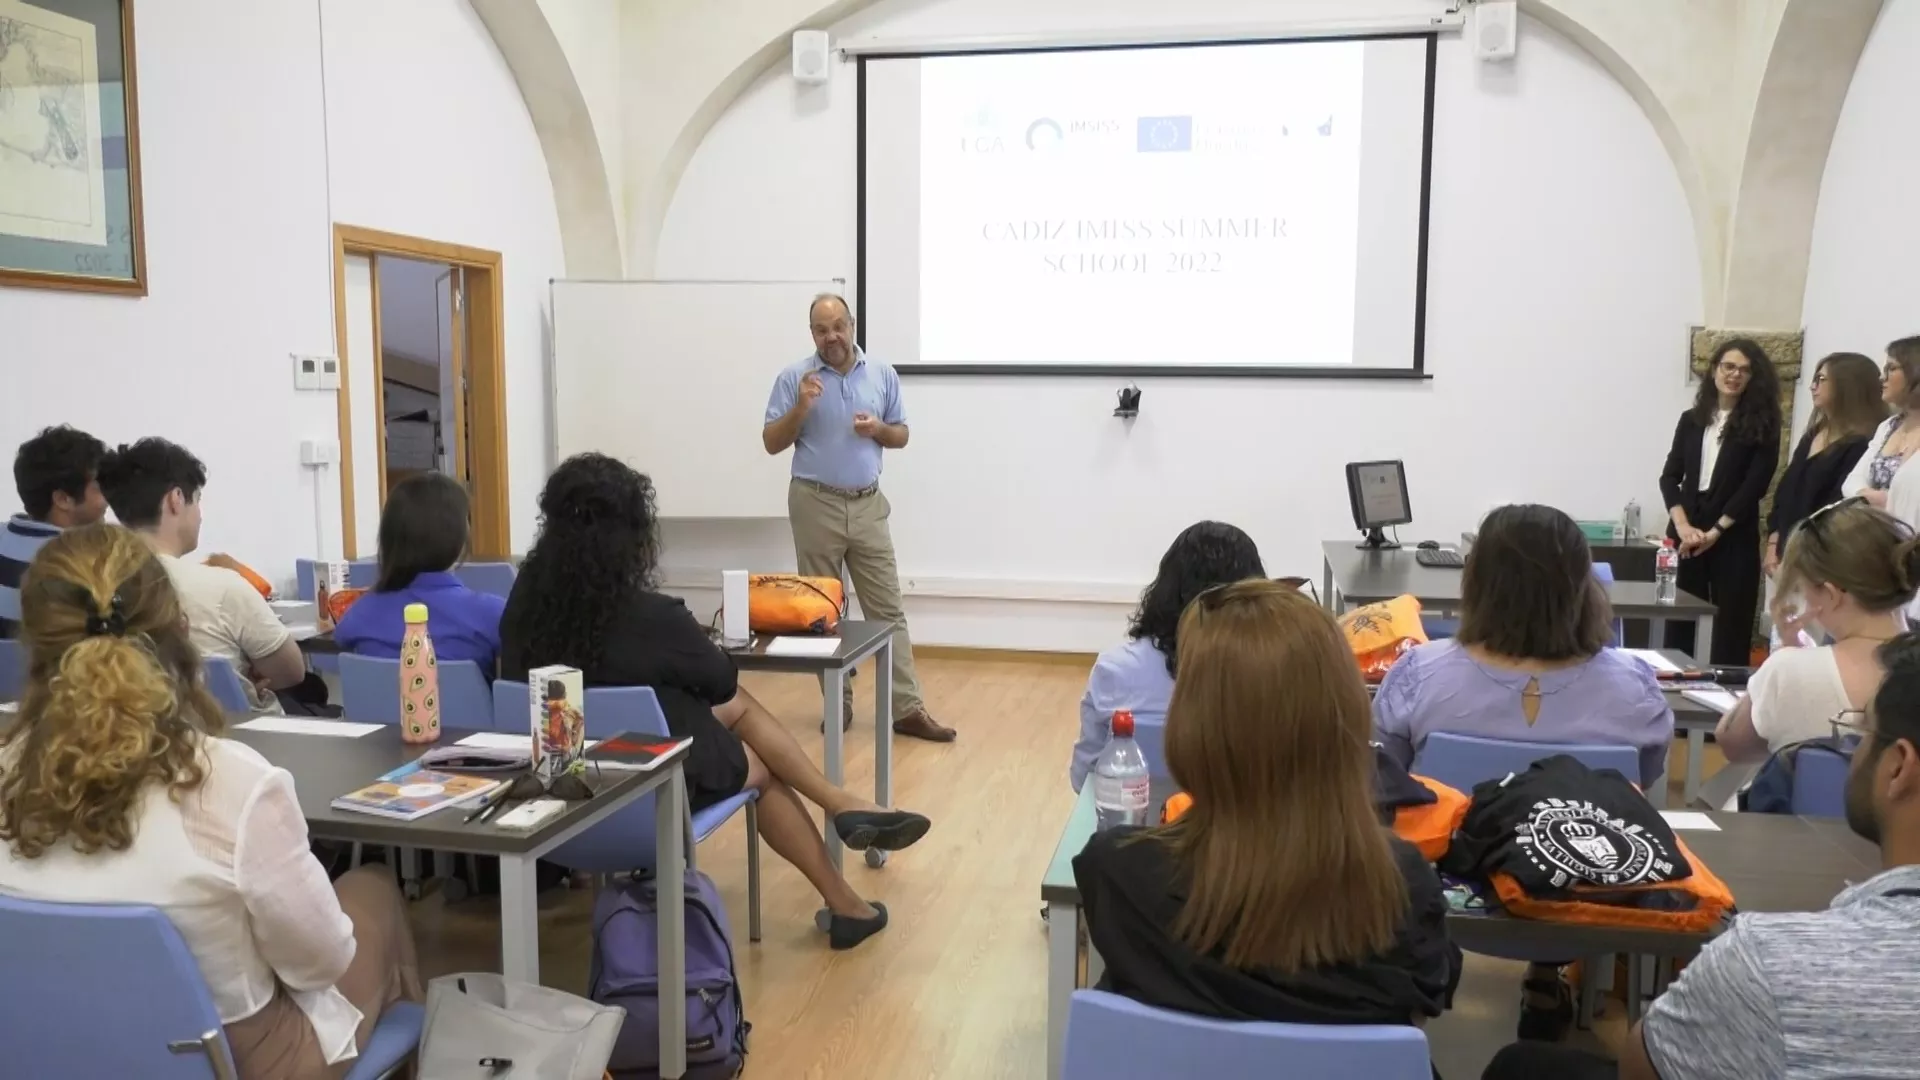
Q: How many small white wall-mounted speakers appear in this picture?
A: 2